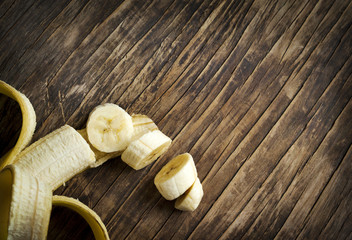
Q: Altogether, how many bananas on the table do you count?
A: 1